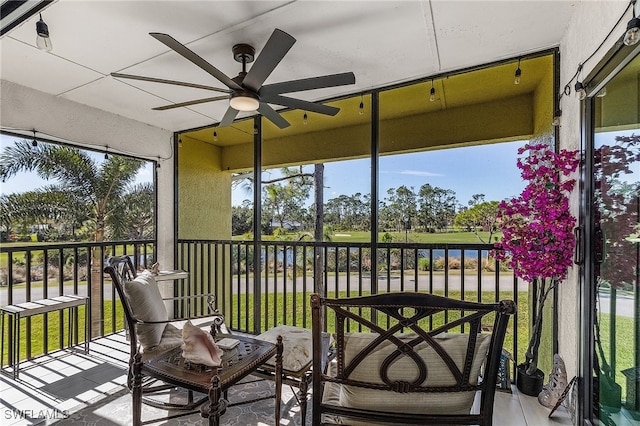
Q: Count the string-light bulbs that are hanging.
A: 14